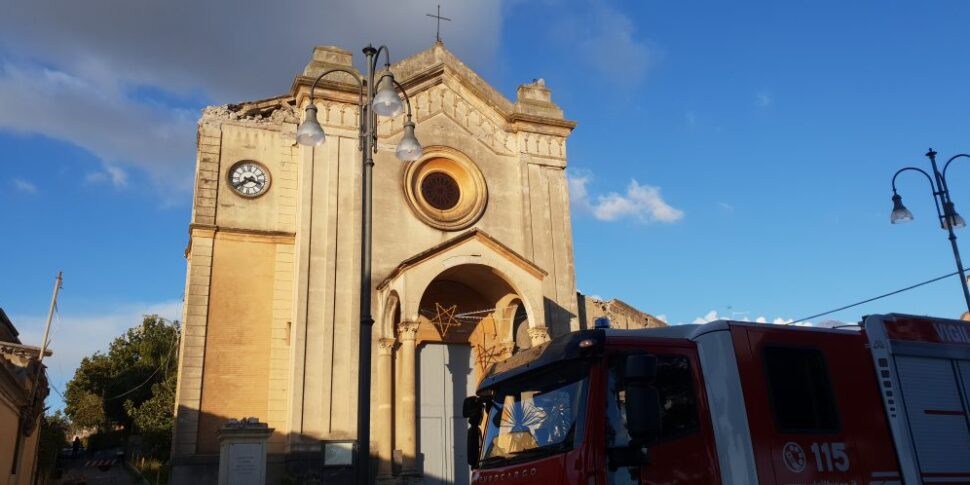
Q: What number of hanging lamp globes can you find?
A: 5